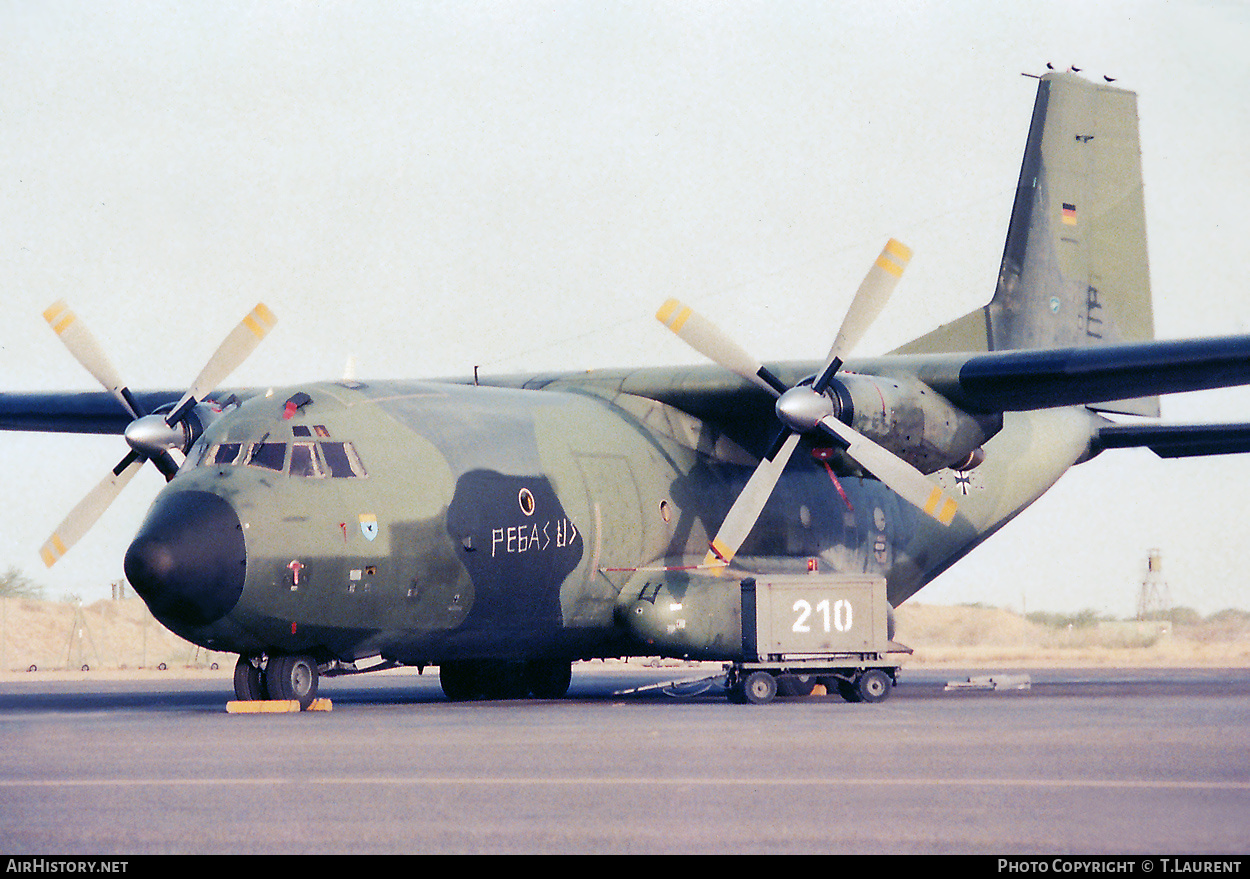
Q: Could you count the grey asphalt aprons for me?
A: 1